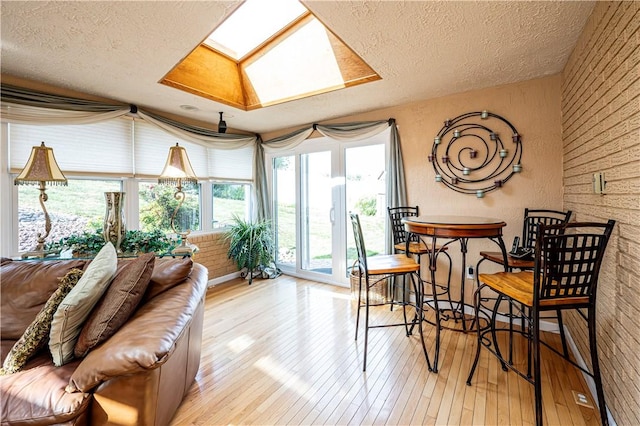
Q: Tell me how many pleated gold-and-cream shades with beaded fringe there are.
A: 2